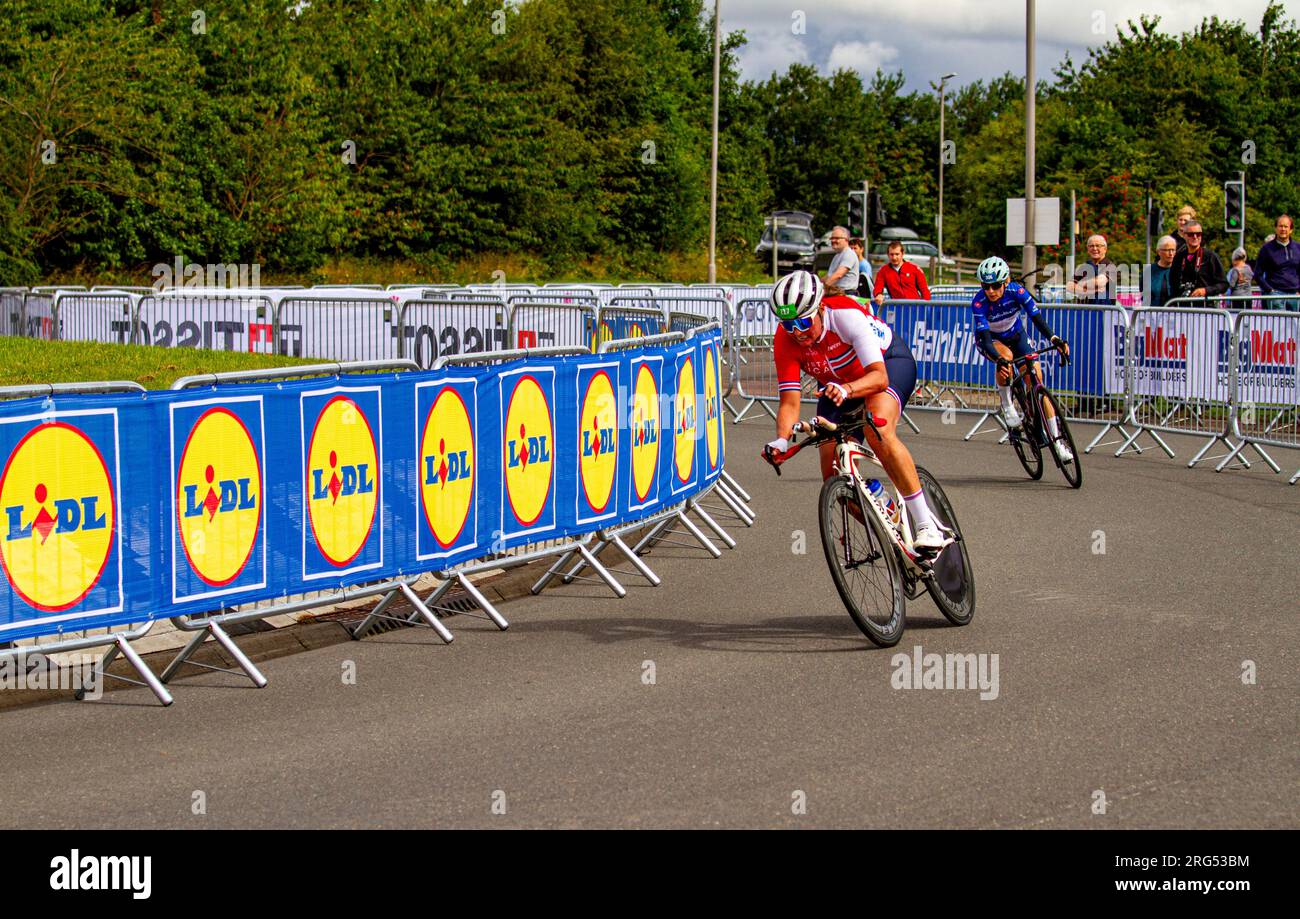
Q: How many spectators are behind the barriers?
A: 9